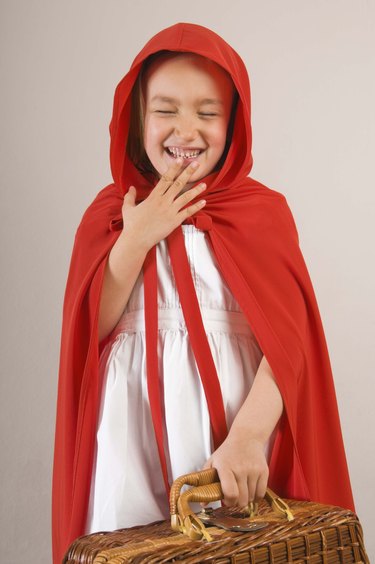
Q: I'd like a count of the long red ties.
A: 2